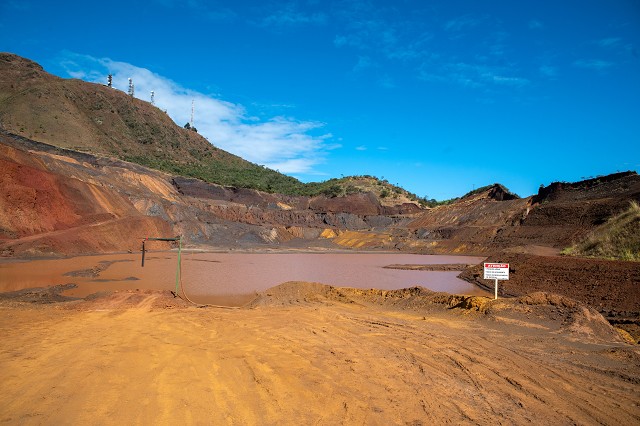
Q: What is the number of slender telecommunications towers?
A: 4